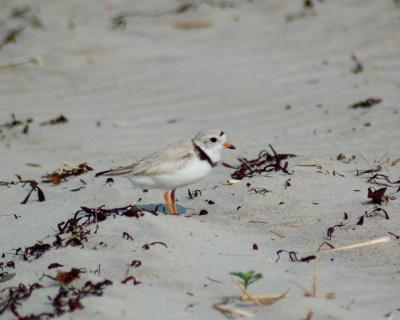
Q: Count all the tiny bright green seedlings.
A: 1